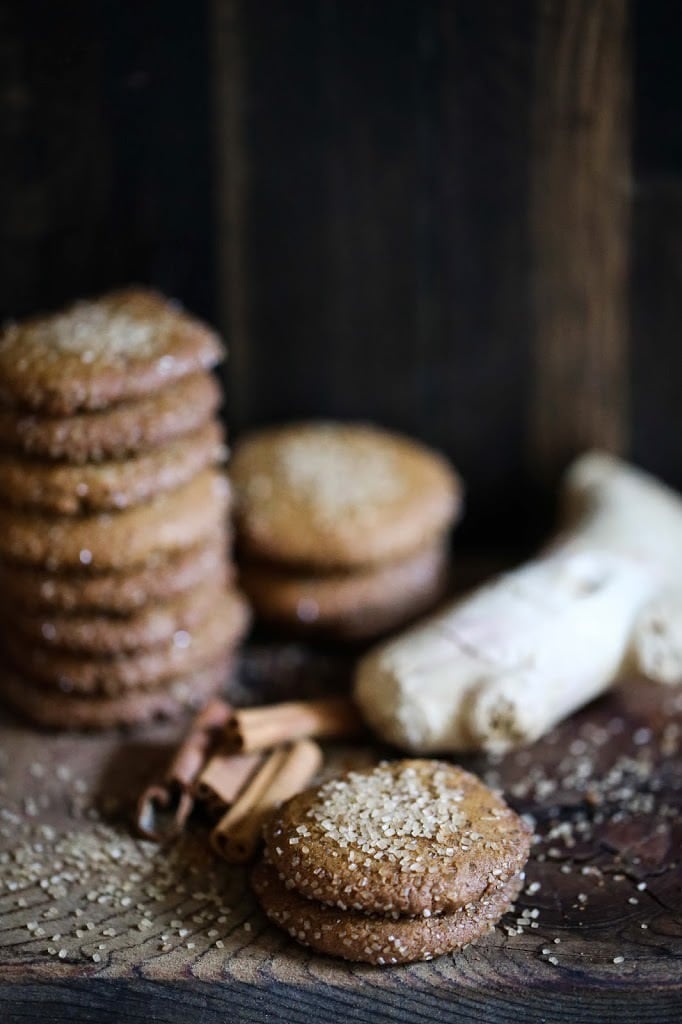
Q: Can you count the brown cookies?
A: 12